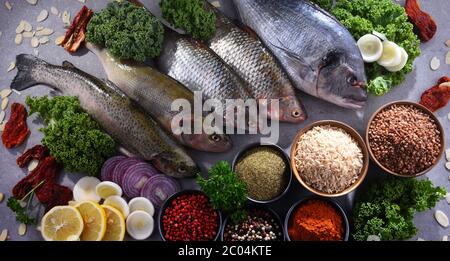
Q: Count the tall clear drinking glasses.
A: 0